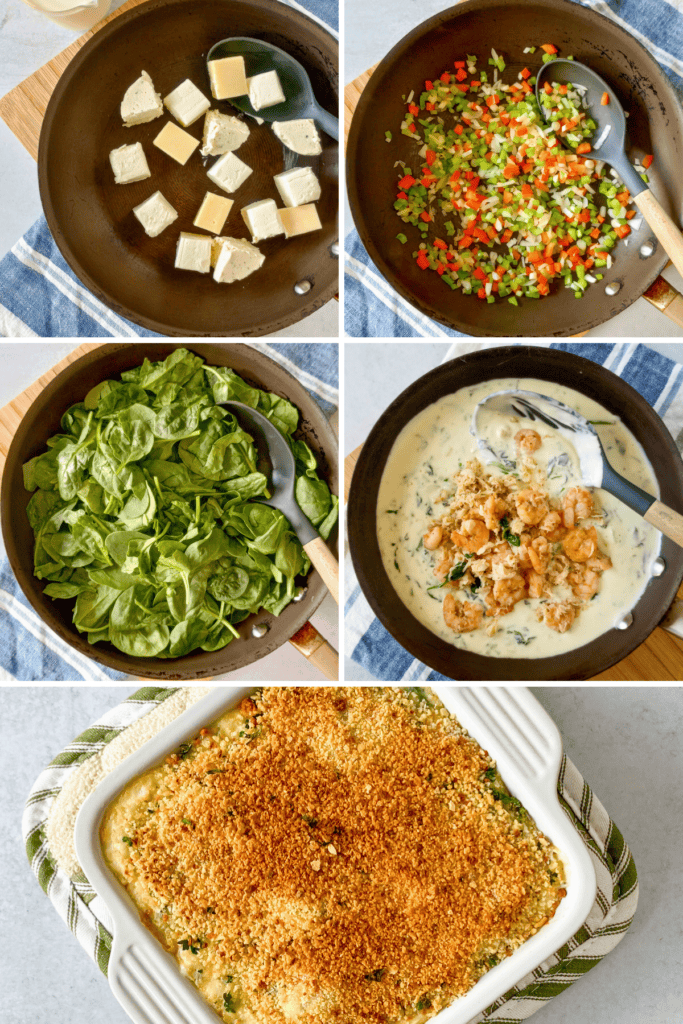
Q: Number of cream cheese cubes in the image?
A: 8